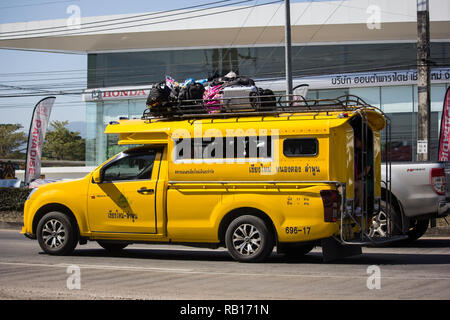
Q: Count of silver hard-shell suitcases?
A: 1